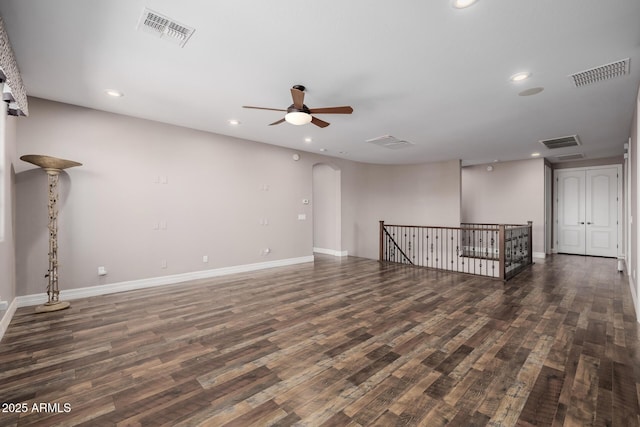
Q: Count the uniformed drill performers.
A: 0